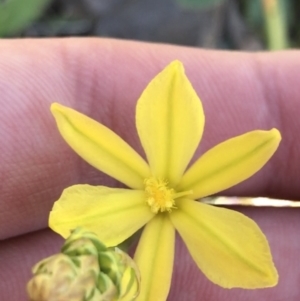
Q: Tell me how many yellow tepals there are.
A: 6